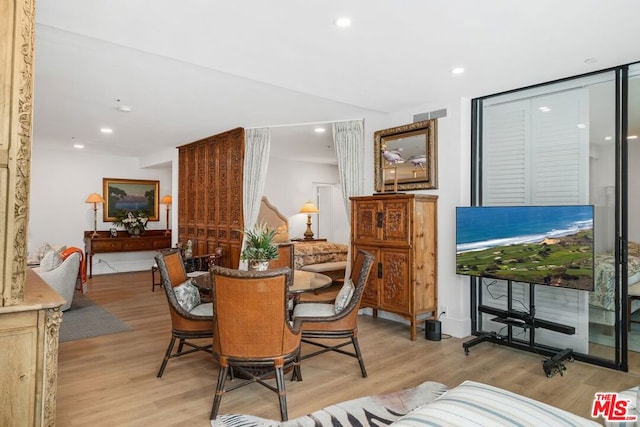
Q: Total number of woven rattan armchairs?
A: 4